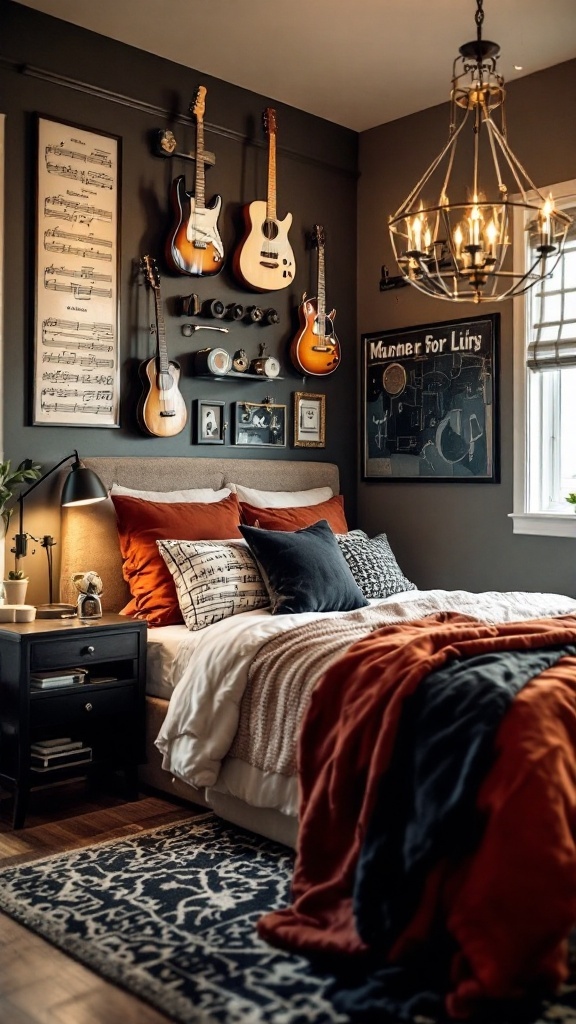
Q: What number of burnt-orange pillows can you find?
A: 2